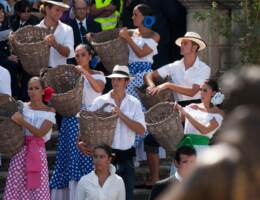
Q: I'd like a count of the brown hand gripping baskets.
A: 7